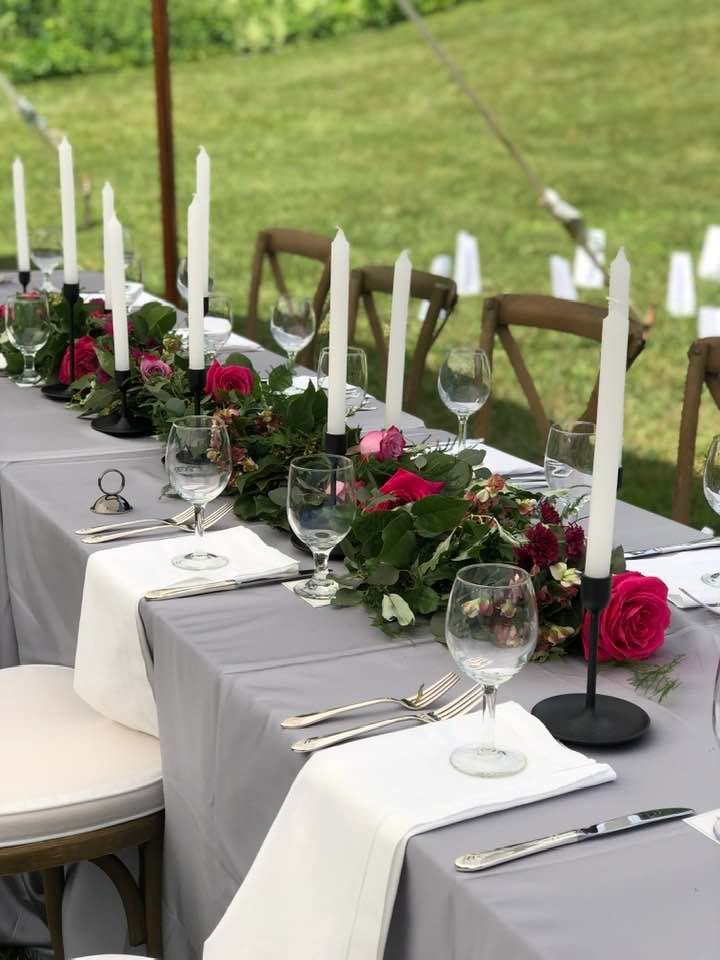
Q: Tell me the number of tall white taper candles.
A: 10